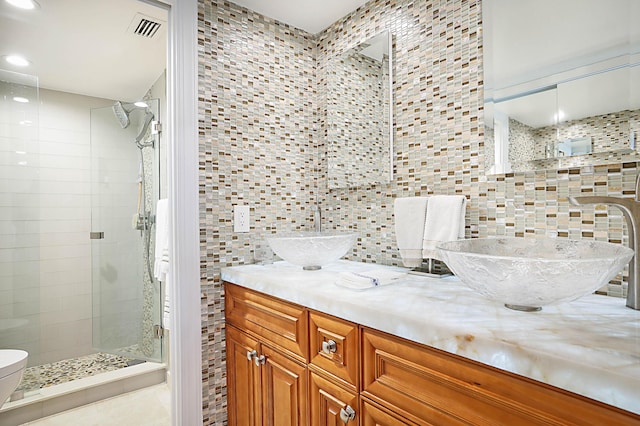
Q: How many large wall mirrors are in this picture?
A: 2